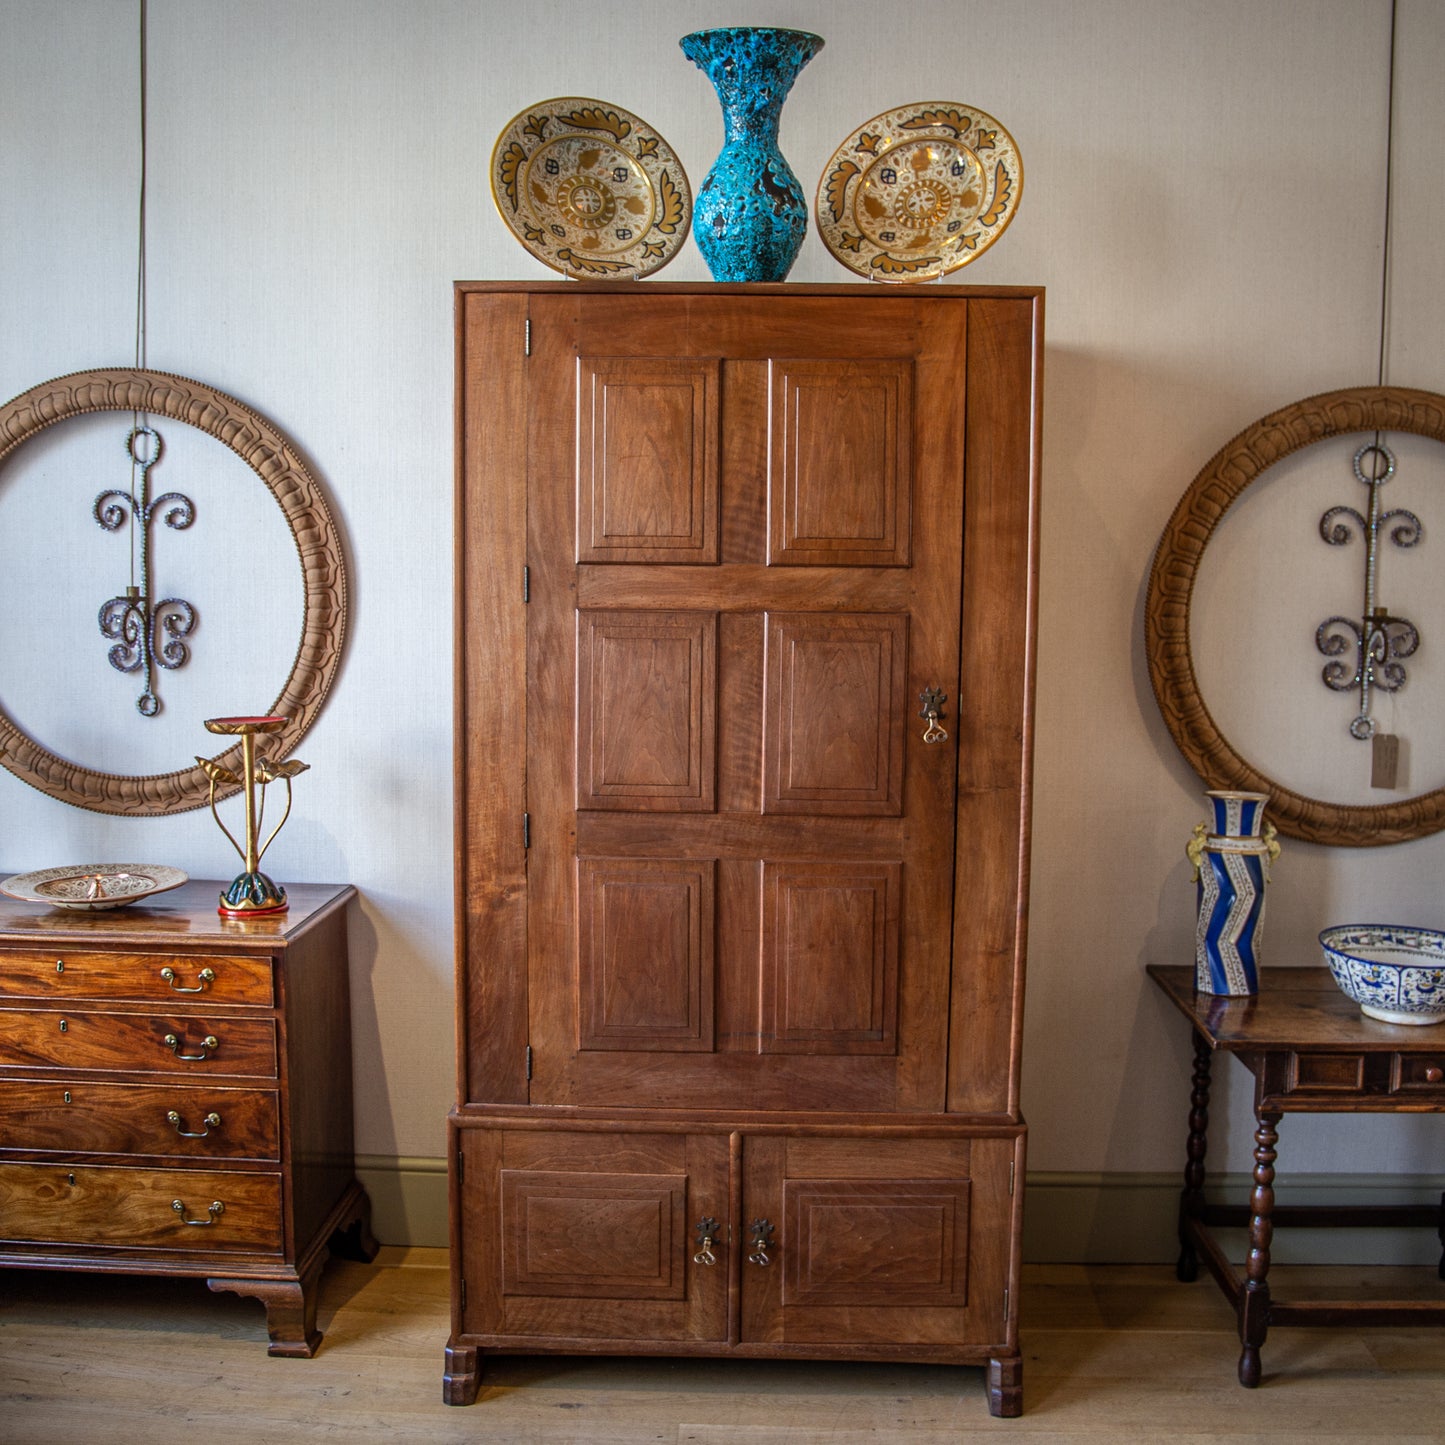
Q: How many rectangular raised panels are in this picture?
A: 8